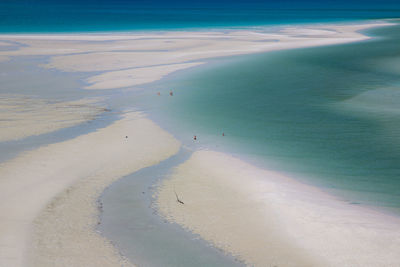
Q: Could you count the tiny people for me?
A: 4